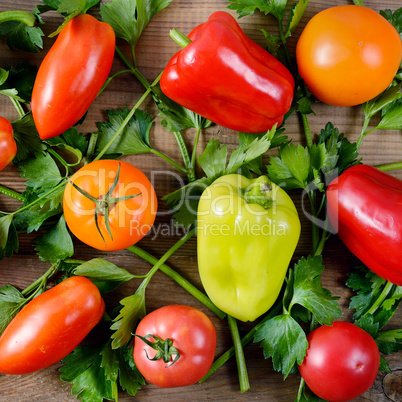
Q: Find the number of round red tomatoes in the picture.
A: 2